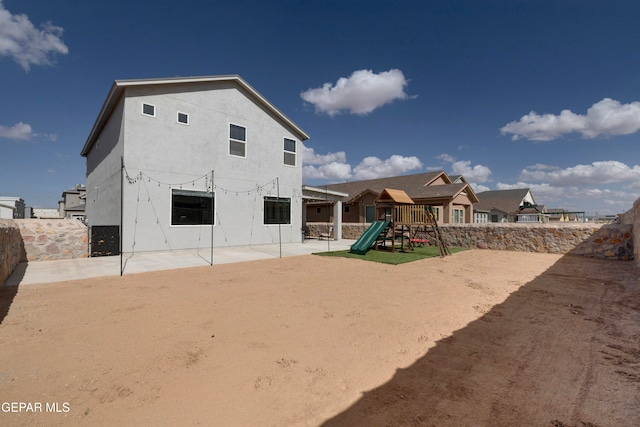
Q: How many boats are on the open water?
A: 0